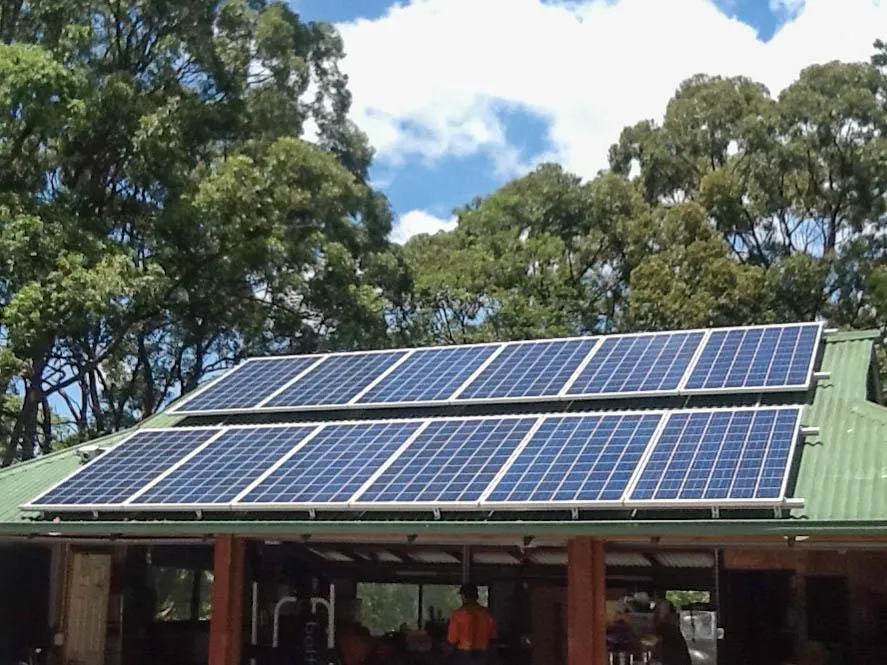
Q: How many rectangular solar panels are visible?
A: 12